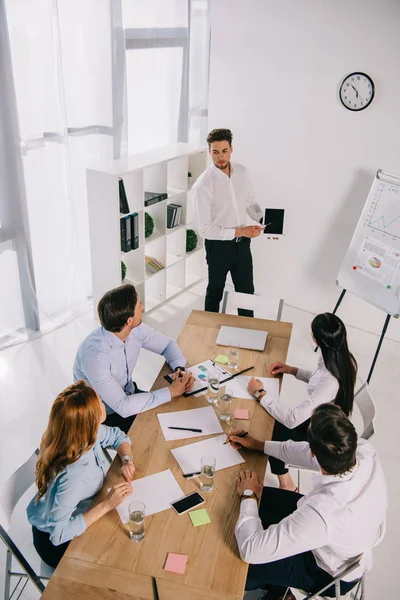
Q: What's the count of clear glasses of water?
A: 5